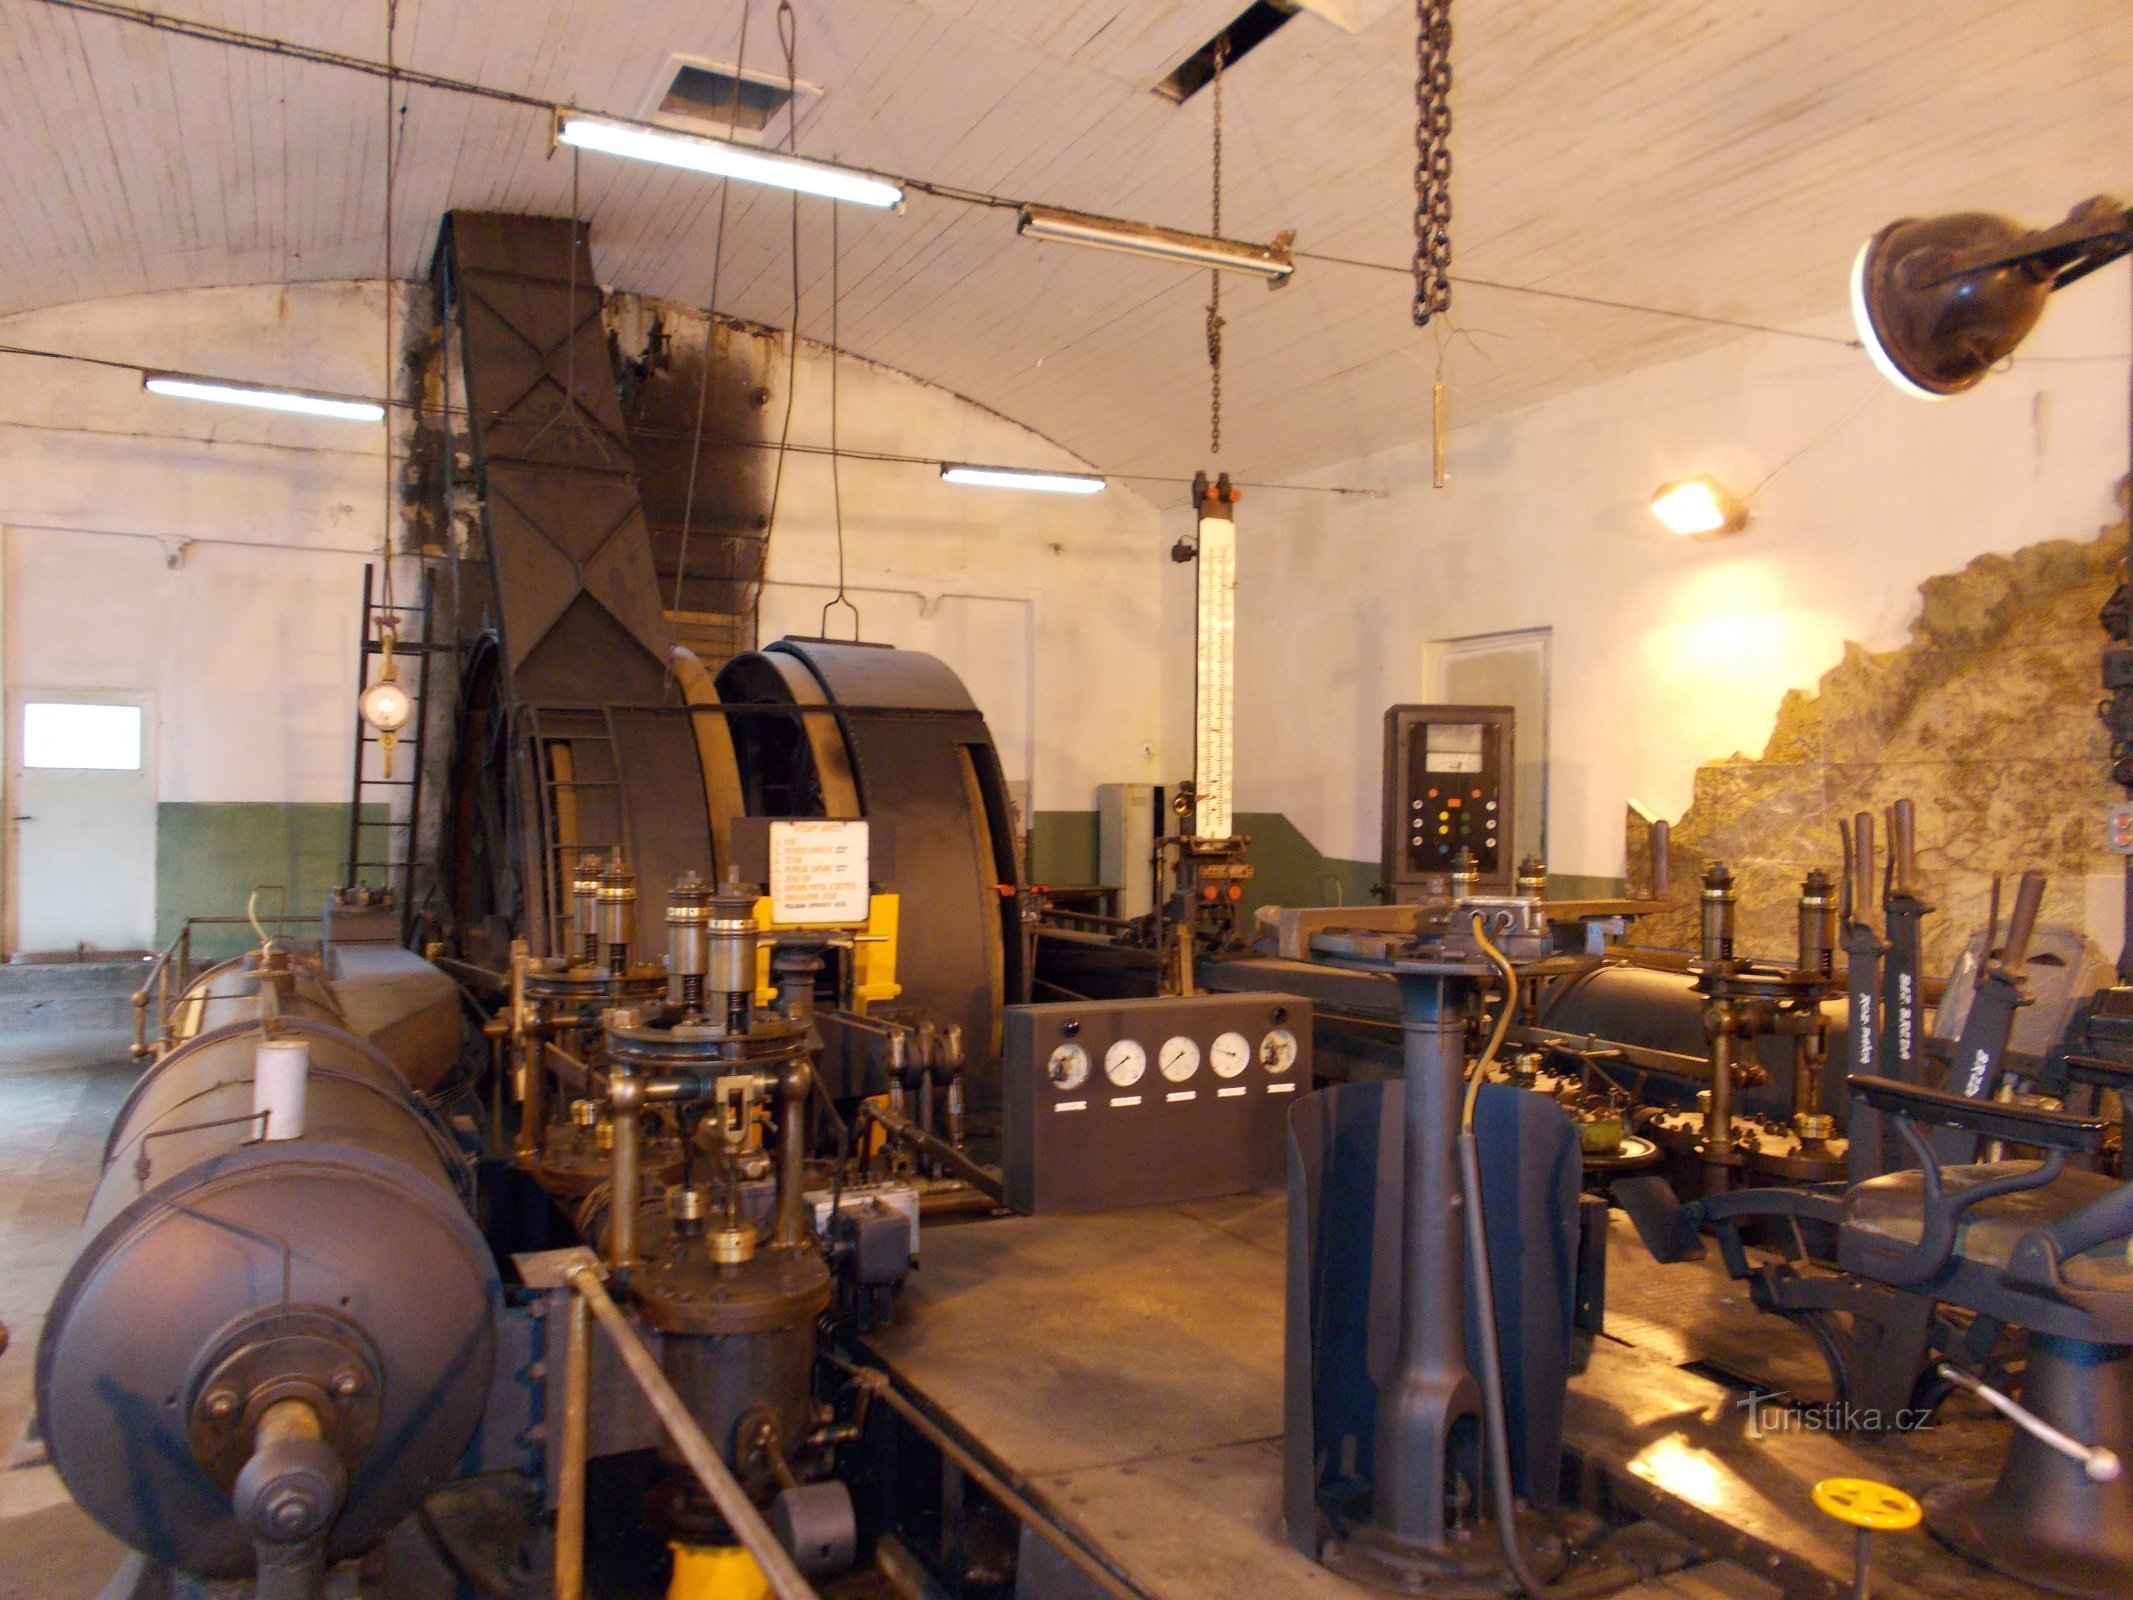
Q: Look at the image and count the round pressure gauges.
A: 5